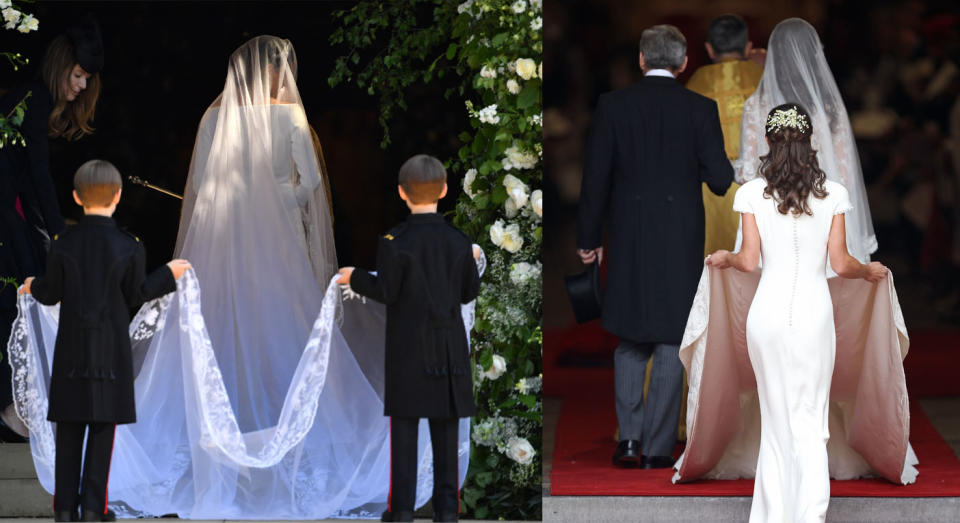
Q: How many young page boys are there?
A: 2